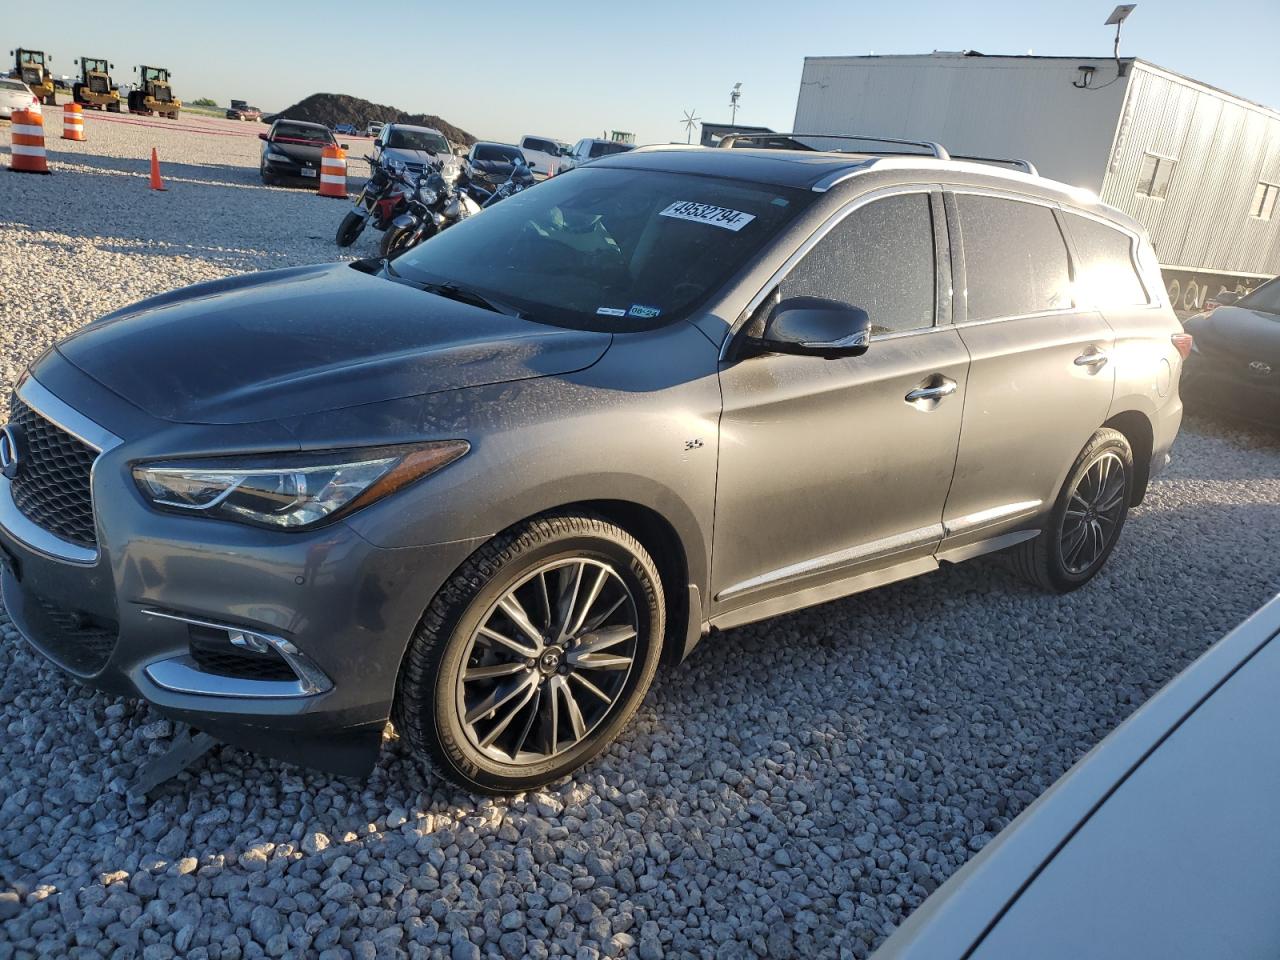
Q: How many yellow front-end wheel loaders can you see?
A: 3